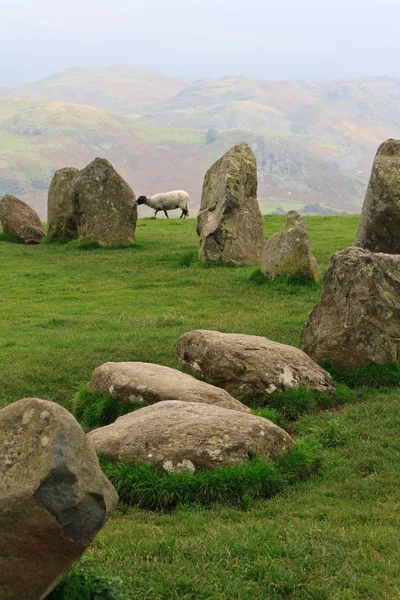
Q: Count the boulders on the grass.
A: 11